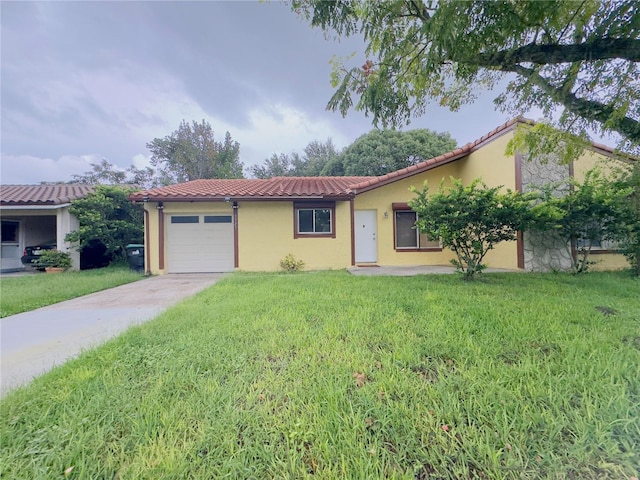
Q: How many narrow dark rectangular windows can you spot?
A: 2